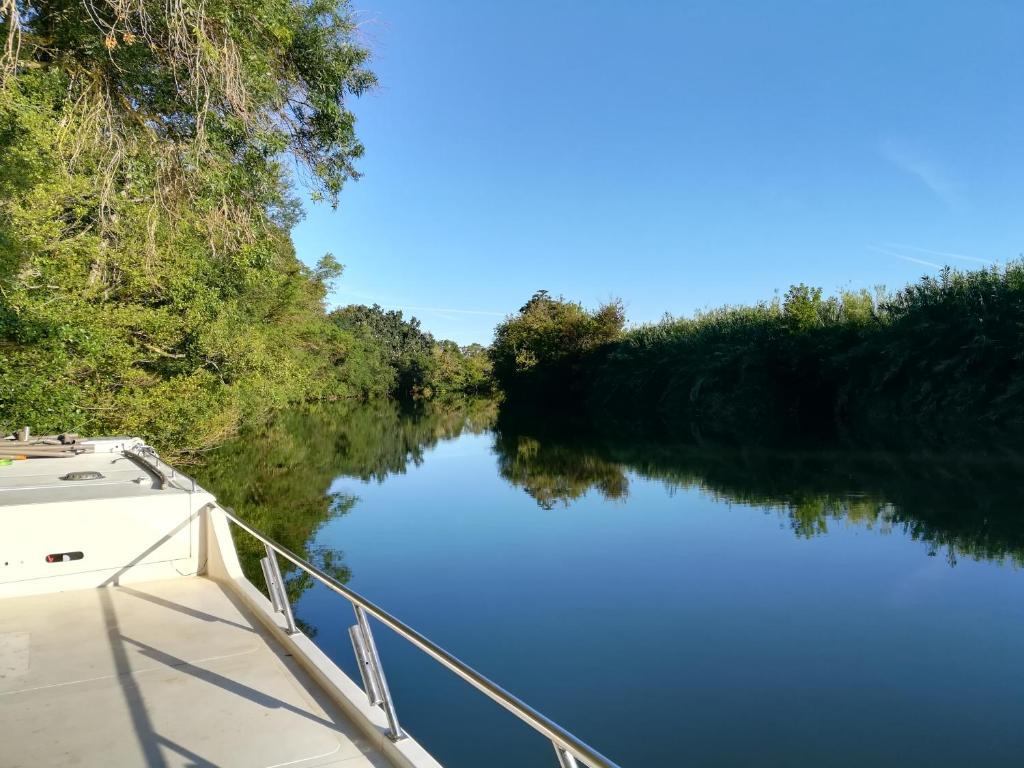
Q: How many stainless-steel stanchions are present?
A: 3